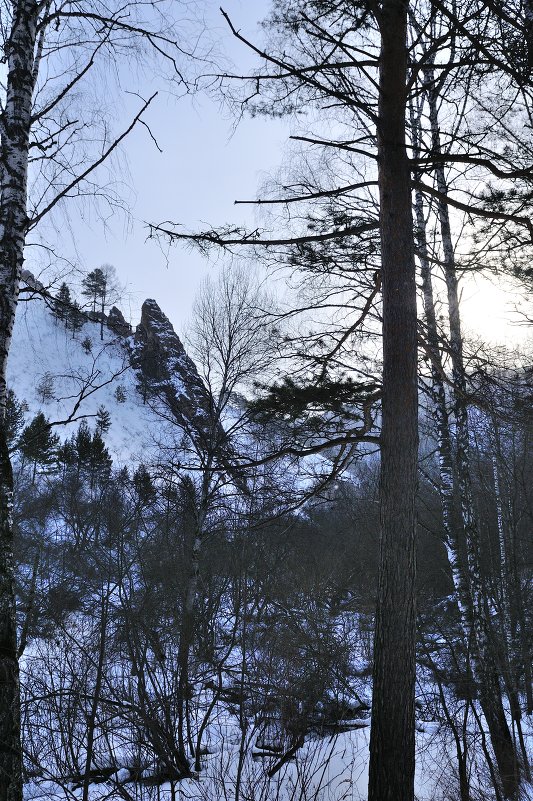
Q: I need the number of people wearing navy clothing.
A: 0